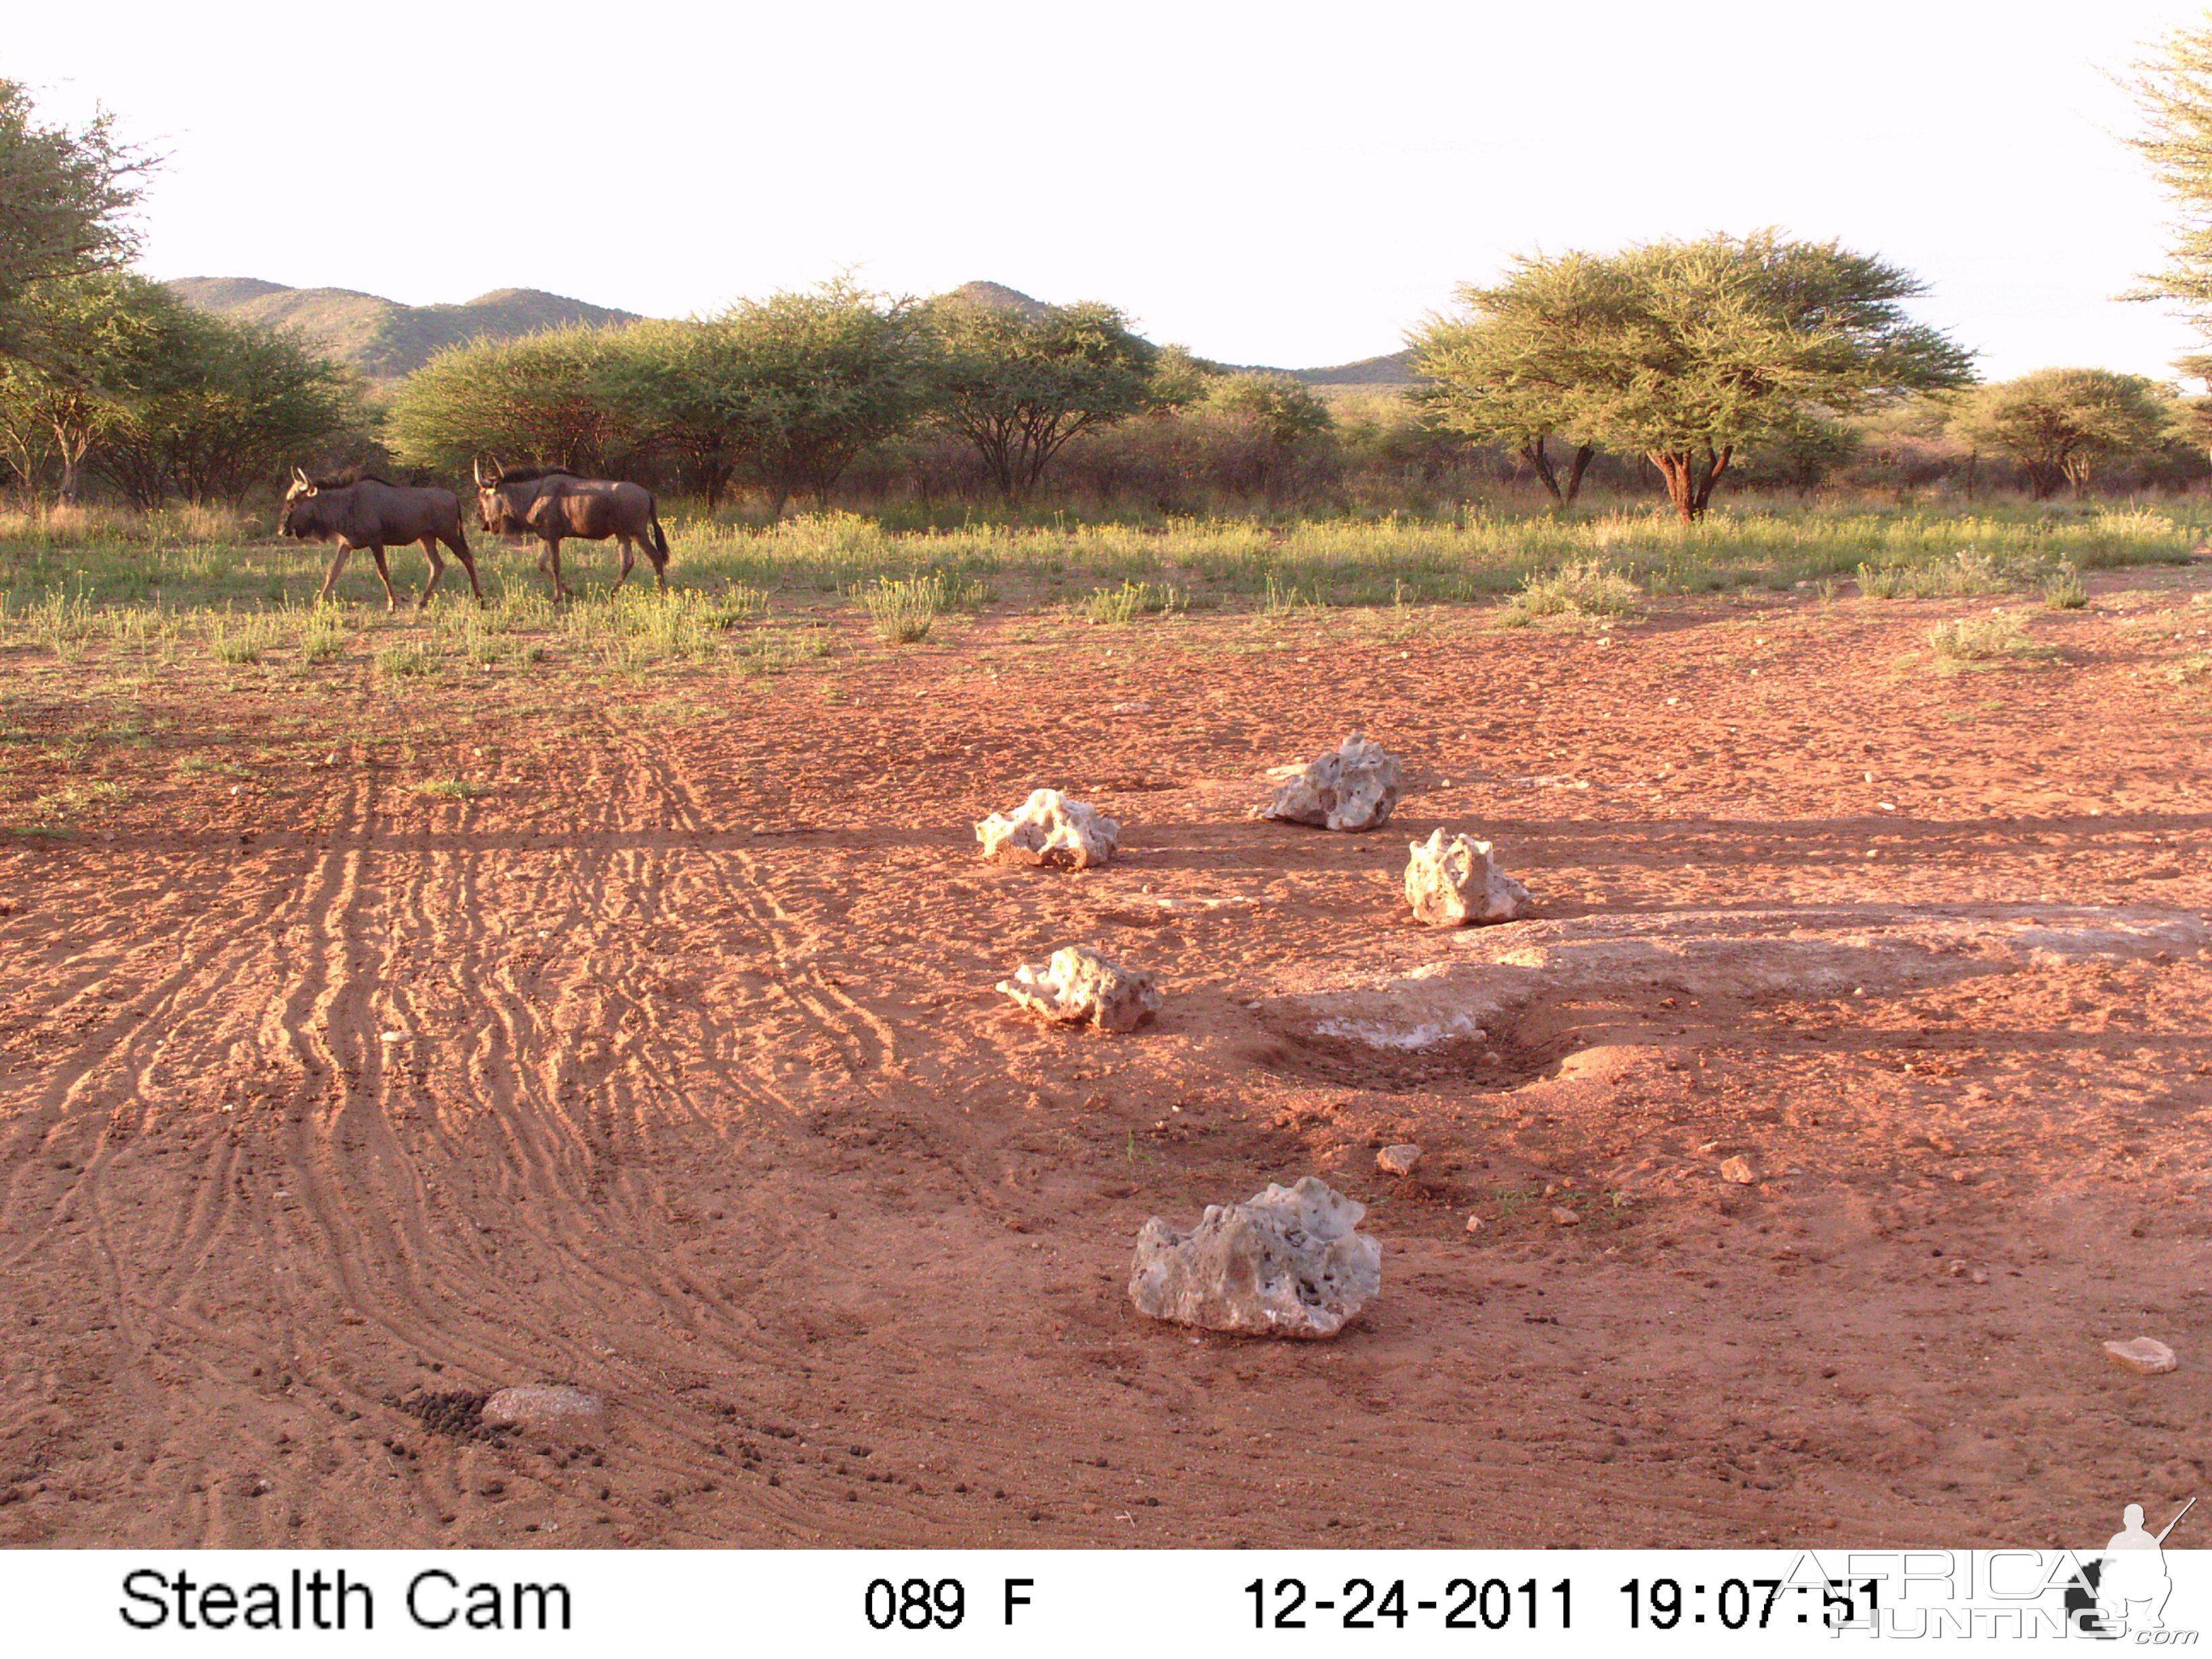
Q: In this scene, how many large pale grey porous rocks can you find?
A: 5